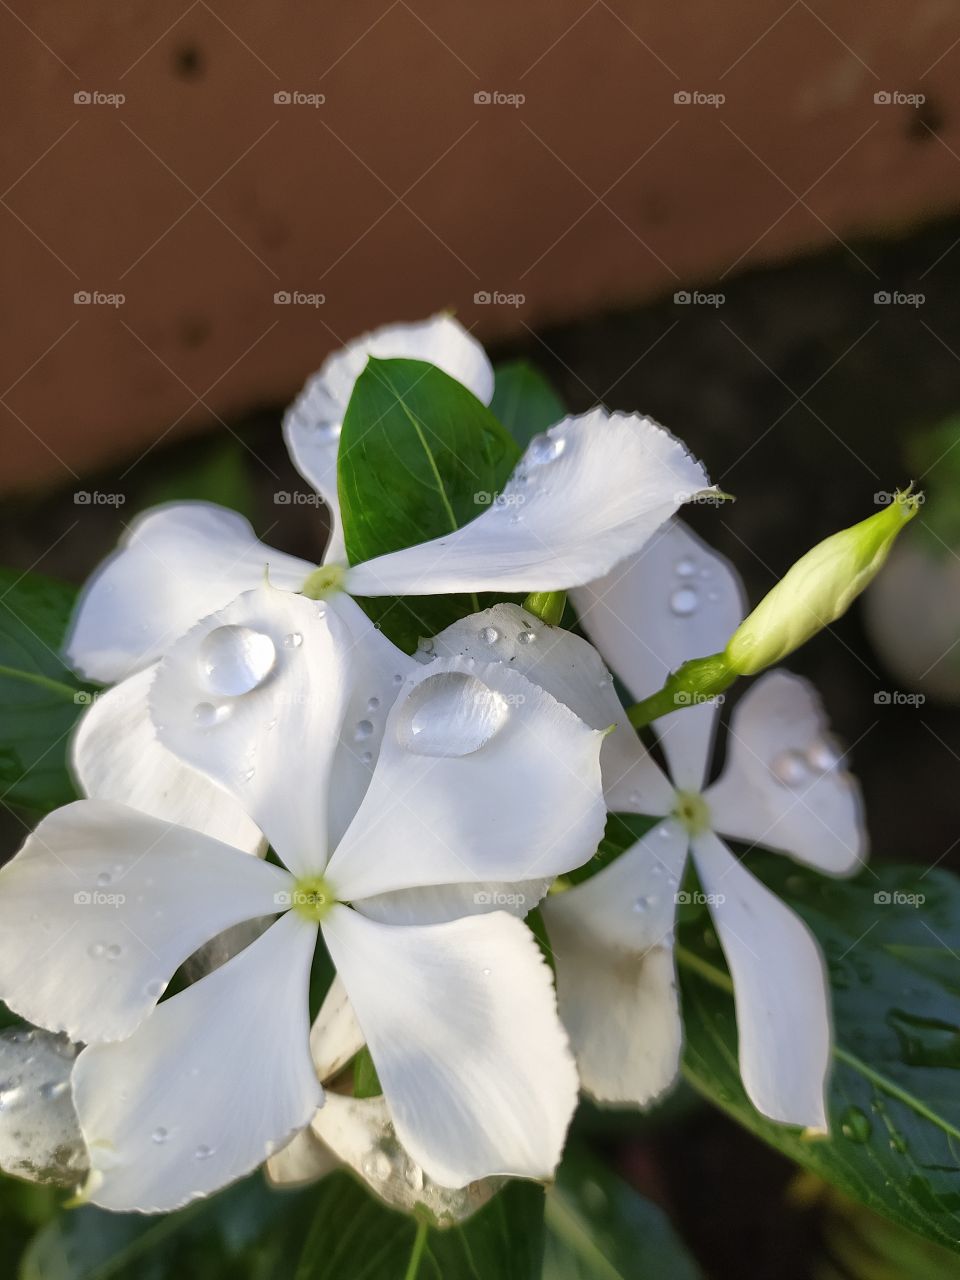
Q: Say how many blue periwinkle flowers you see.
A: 0